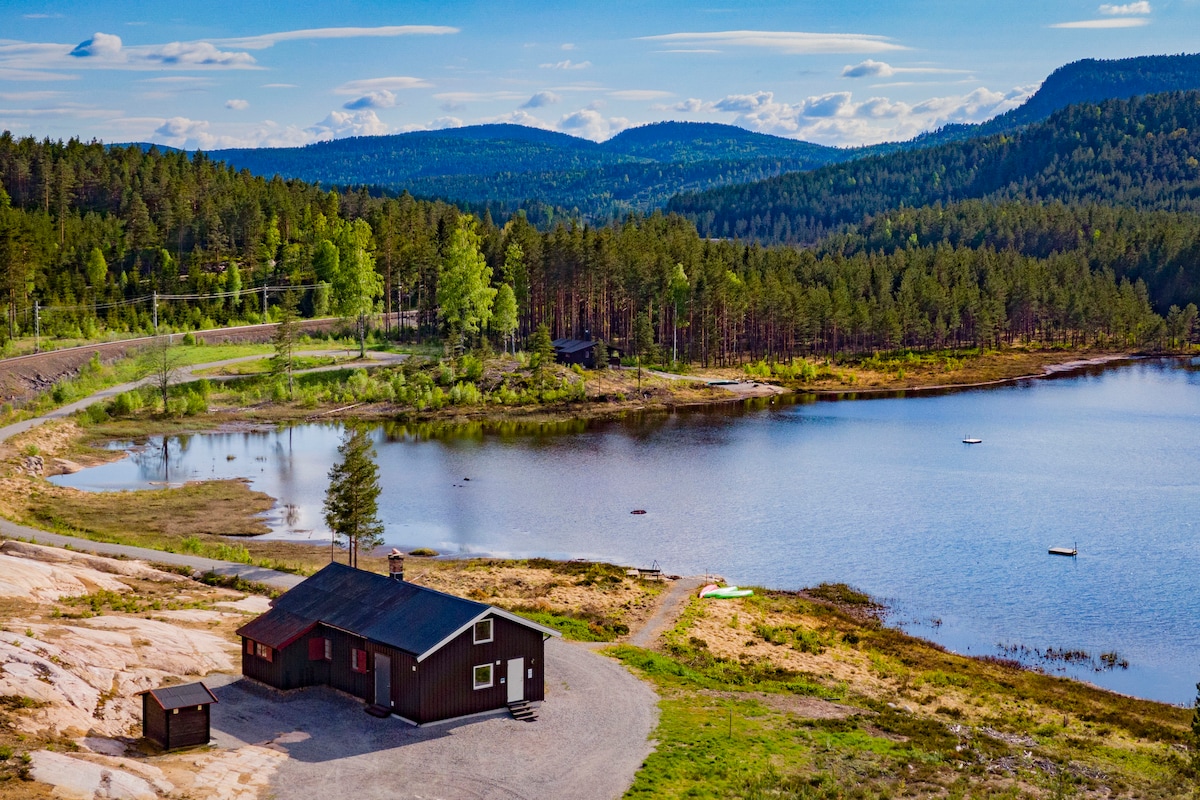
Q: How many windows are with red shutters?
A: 3